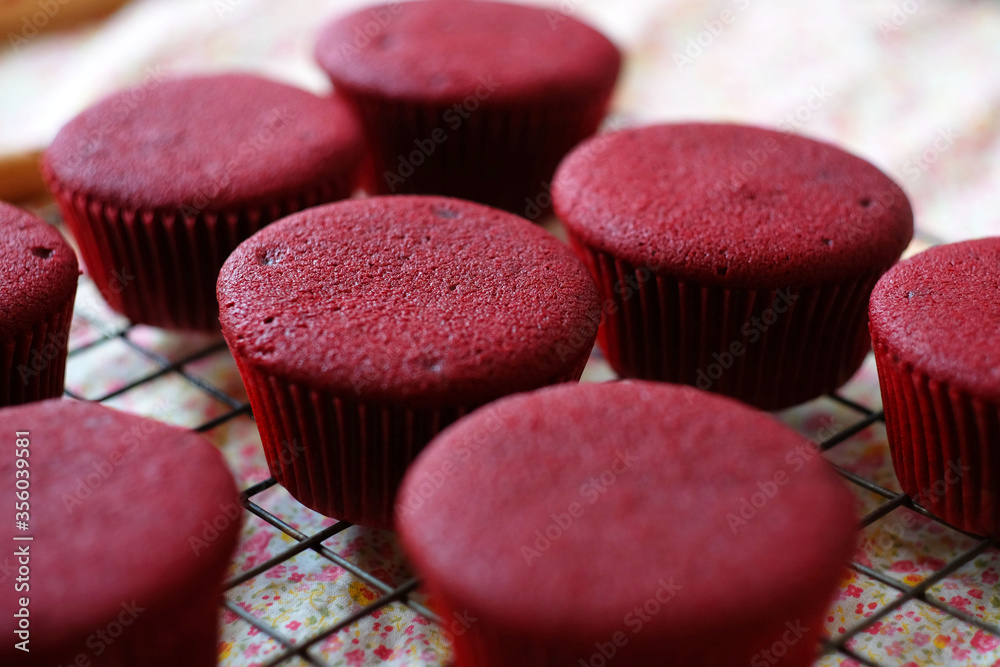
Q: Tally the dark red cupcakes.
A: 8